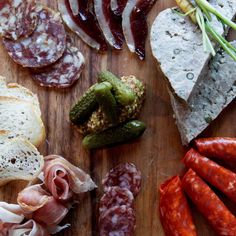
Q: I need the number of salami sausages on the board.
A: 4